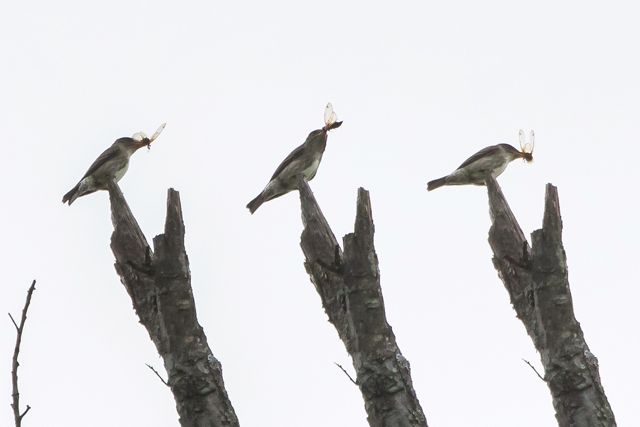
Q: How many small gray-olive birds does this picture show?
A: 3